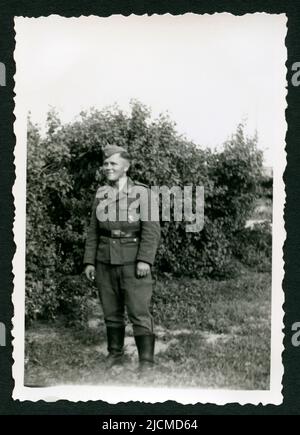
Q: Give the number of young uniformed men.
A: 1